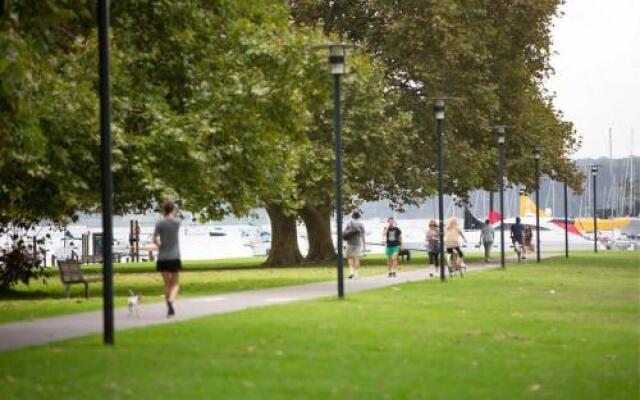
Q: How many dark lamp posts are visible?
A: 7